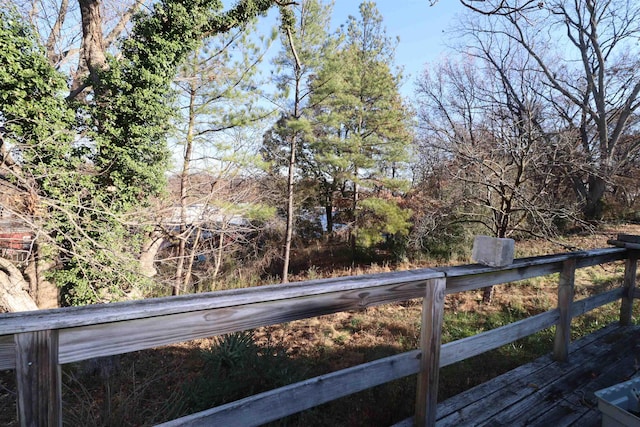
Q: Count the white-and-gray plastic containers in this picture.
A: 1